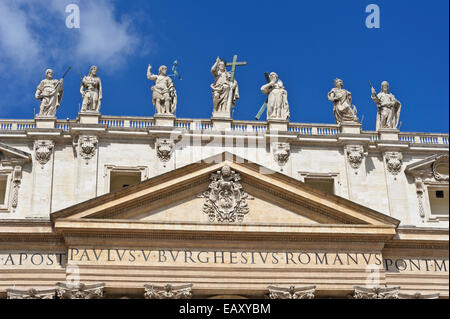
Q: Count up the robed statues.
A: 7